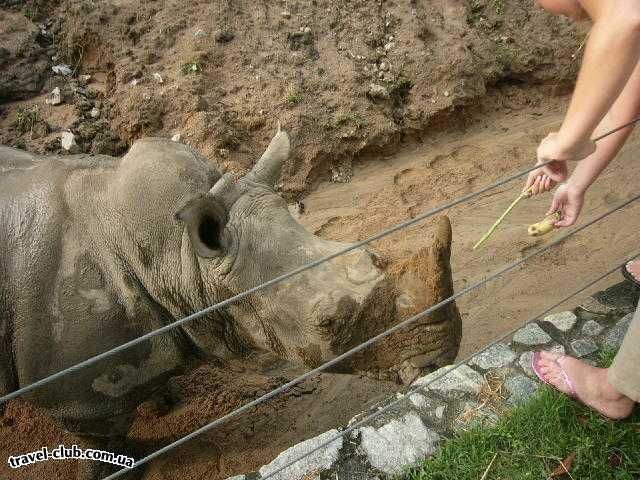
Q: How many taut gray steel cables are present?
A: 3